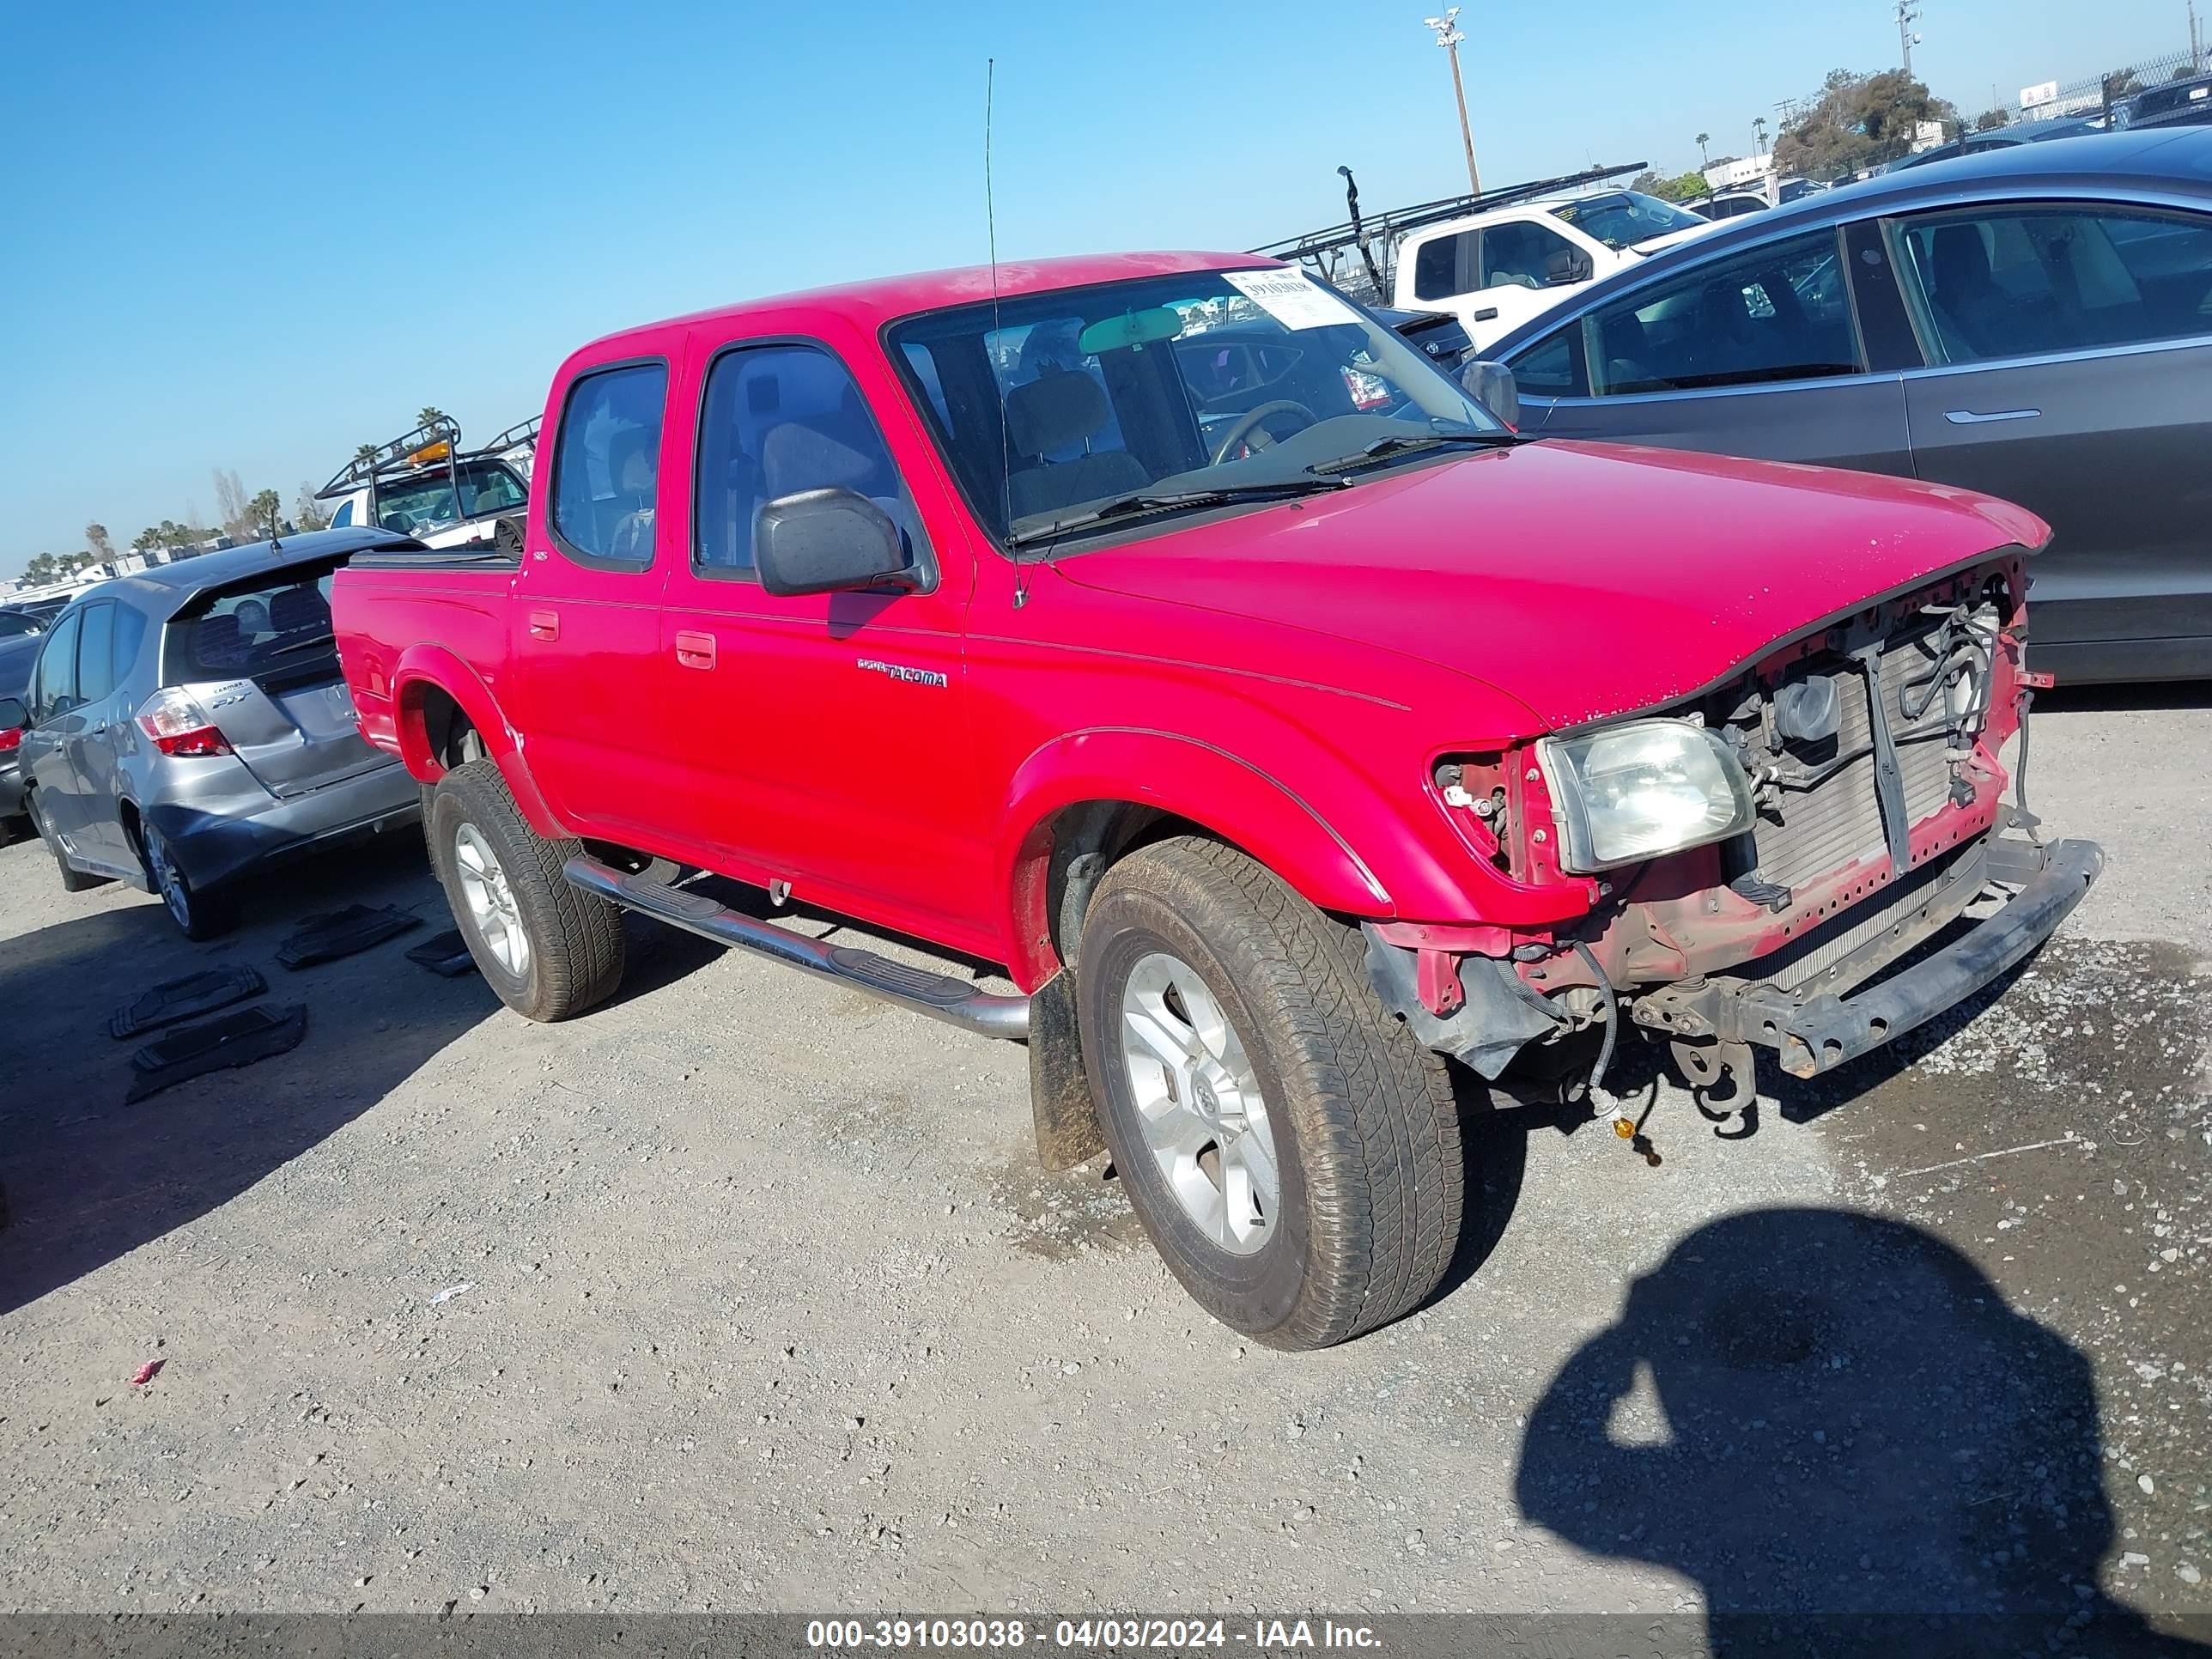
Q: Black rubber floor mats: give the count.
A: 4